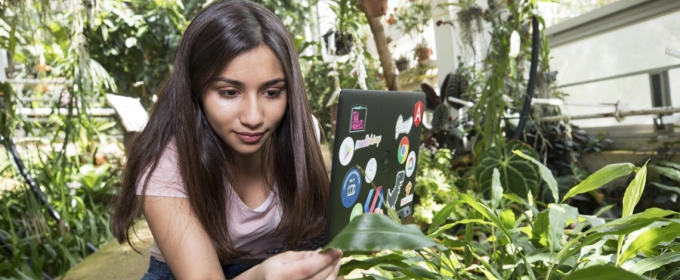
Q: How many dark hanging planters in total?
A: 1